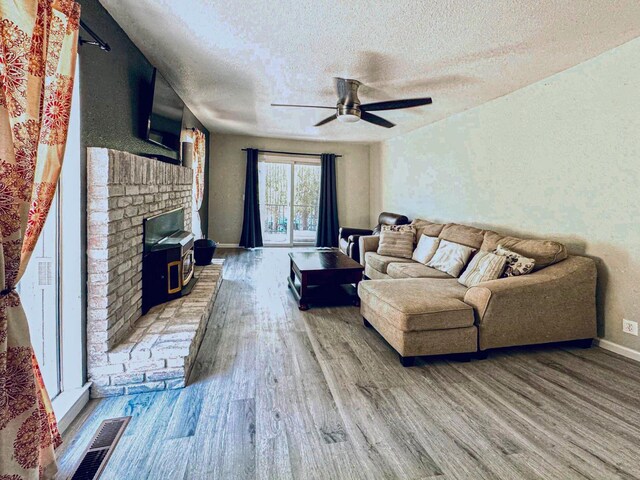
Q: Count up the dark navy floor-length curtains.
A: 2